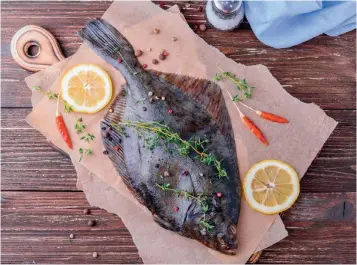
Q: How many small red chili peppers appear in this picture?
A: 3